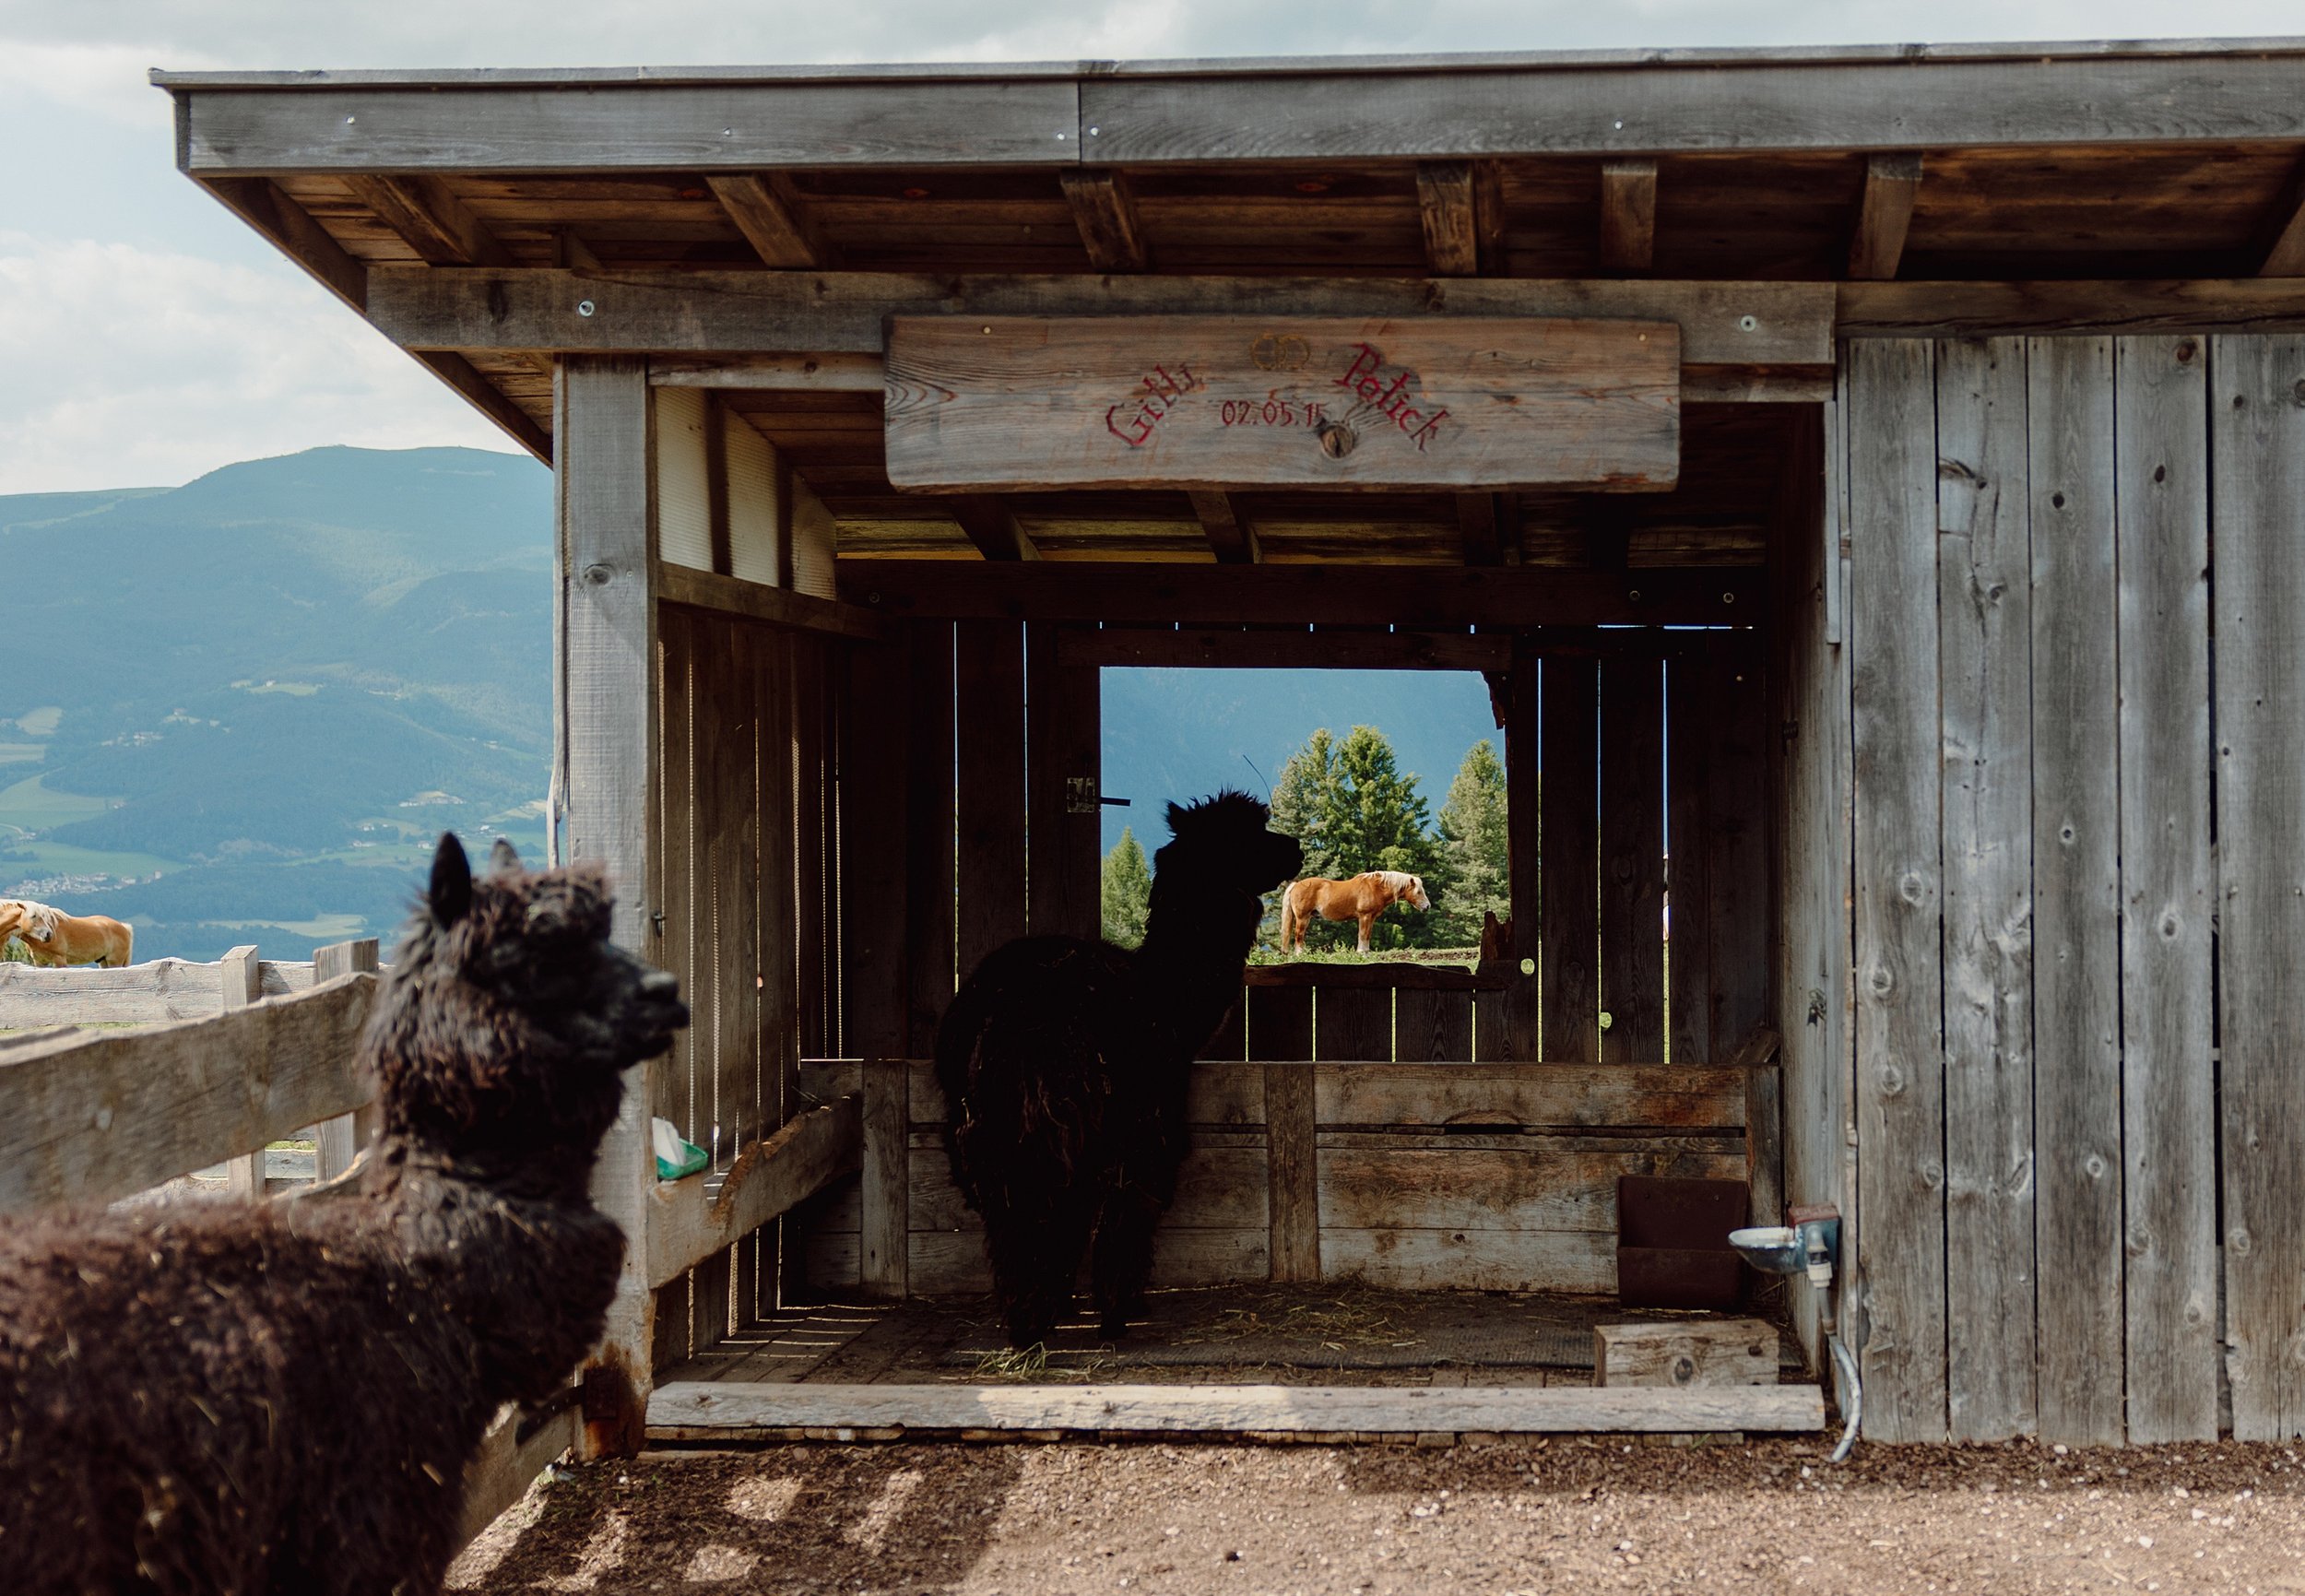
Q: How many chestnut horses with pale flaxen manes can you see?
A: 3